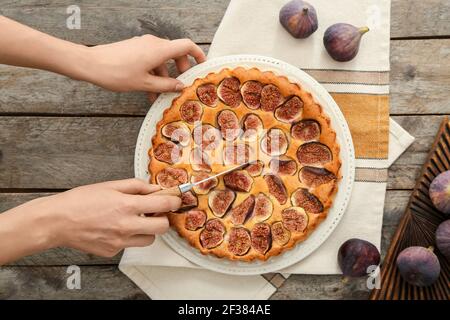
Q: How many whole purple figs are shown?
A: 6